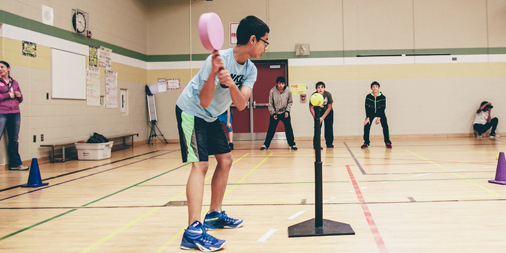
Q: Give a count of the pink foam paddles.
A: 1